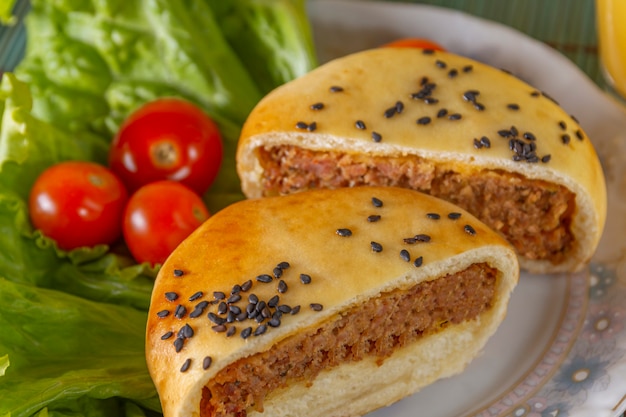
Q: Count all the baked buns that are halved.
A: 2